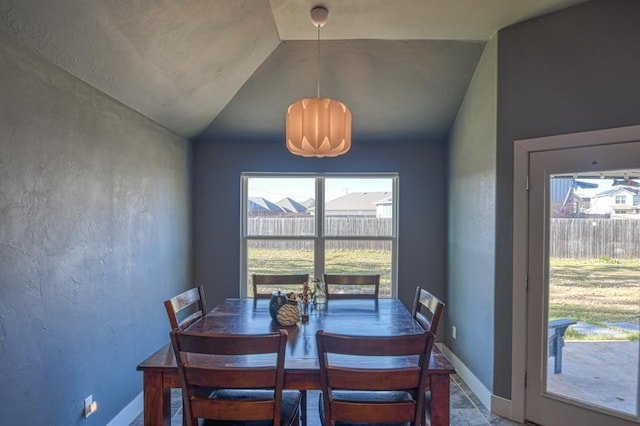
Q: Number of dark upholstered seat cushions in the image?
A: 2